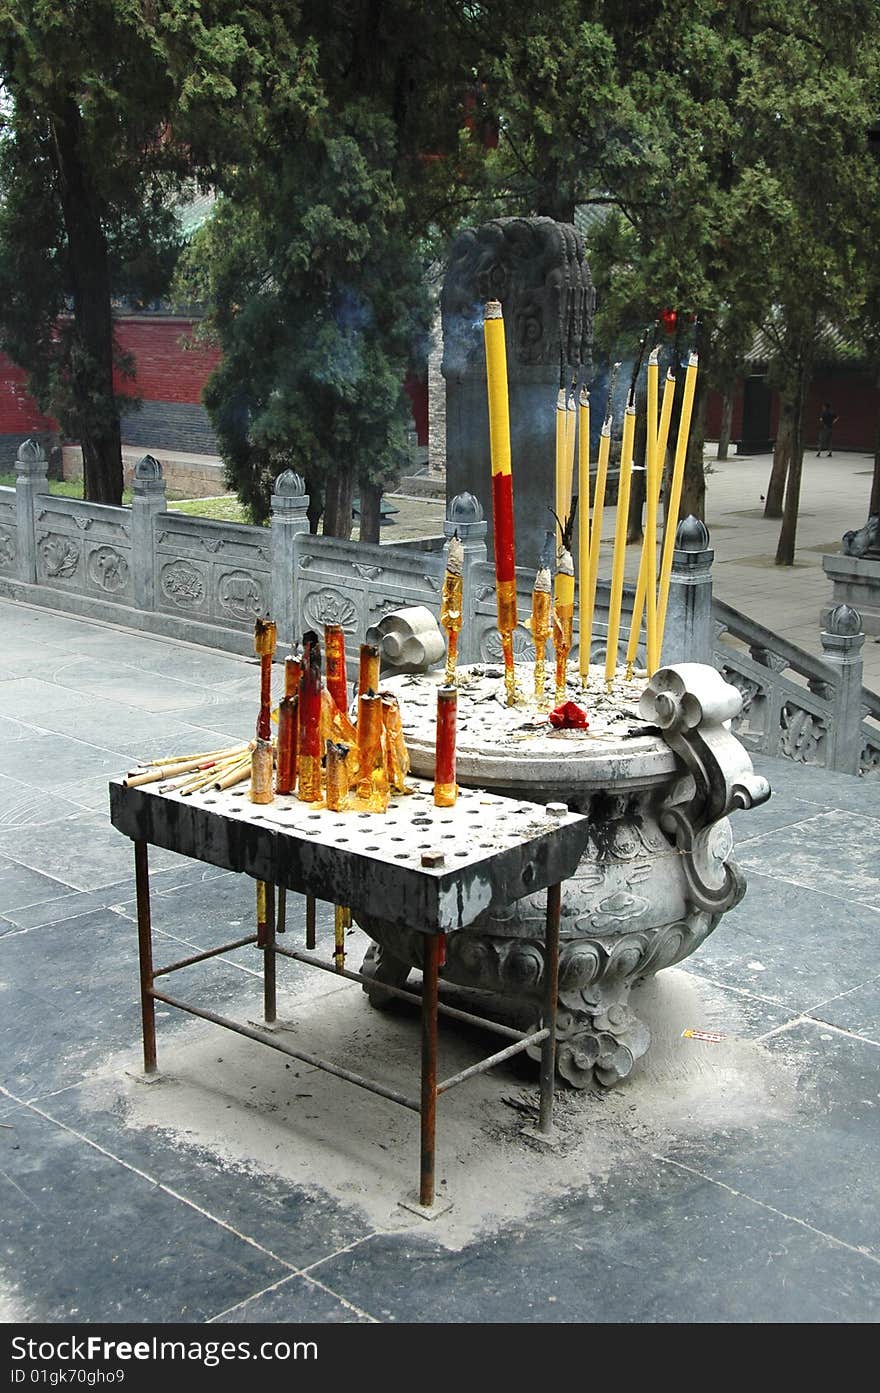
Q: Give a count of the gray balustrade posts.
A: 6